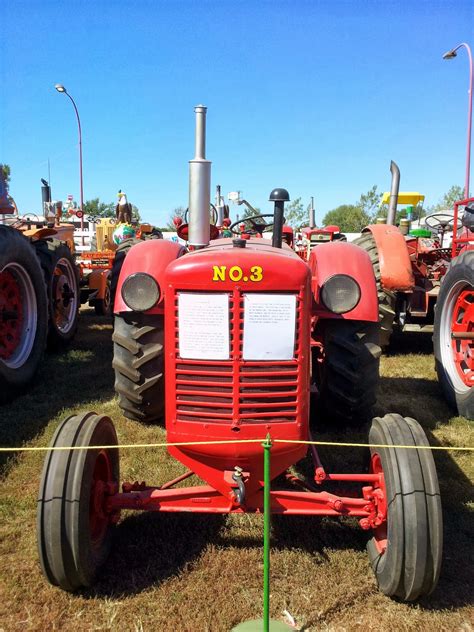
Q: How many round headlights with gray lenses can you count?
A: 2